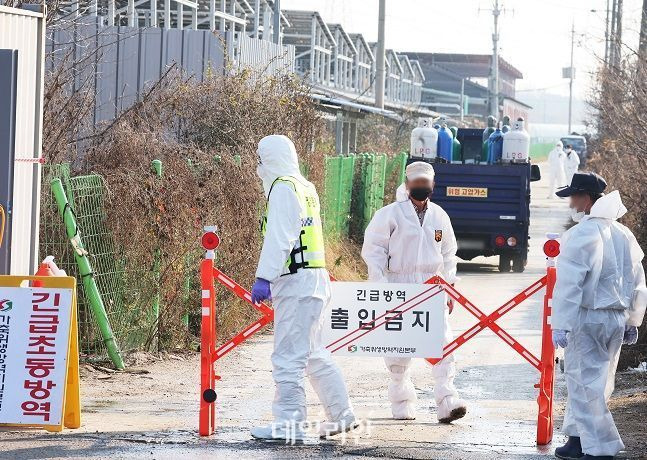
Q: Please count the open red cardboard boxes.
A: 0